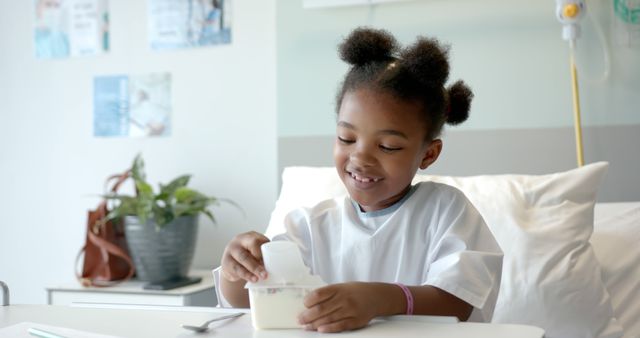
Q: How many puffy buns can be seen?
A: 3